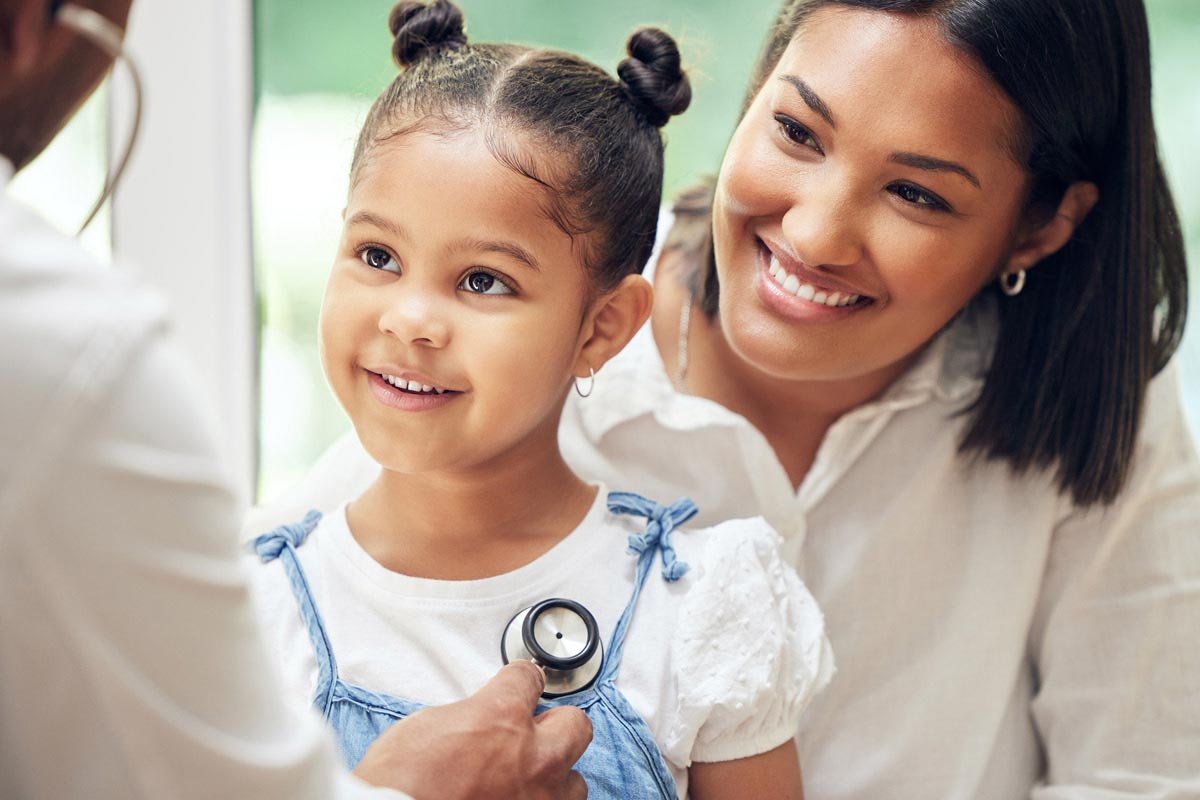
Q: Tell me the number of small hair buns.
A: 2